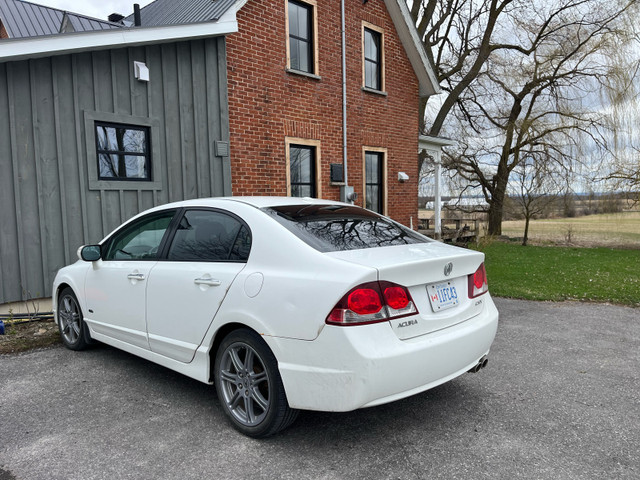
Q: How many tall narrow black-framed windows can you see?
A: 4